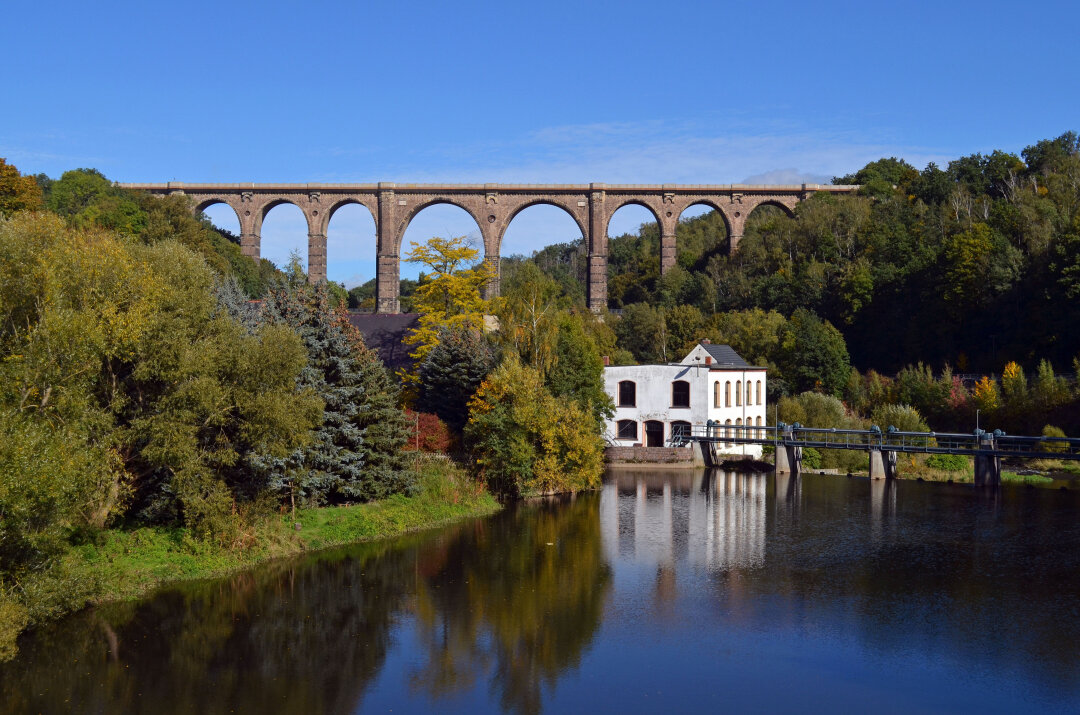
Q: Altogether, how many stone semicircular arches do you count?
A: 8